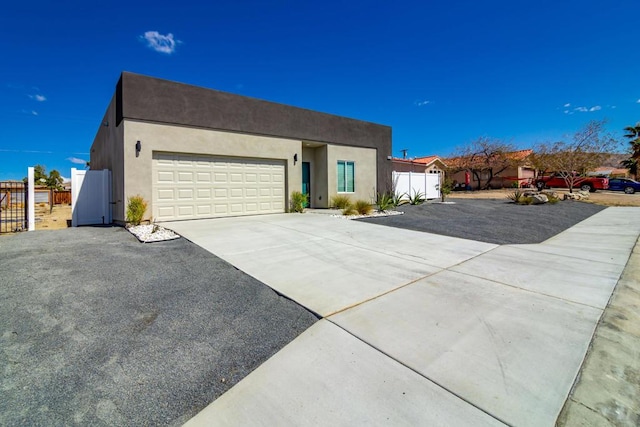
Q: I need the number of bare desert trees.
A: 2